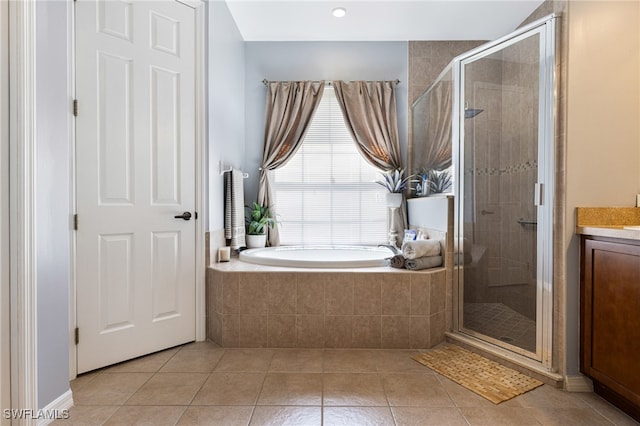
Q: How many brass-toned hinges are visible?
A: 3